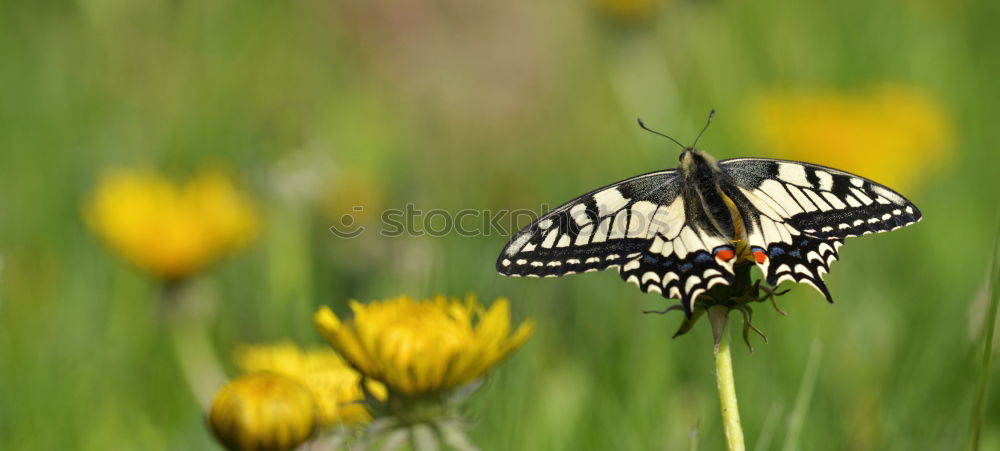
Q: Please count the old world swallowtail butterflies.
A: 1